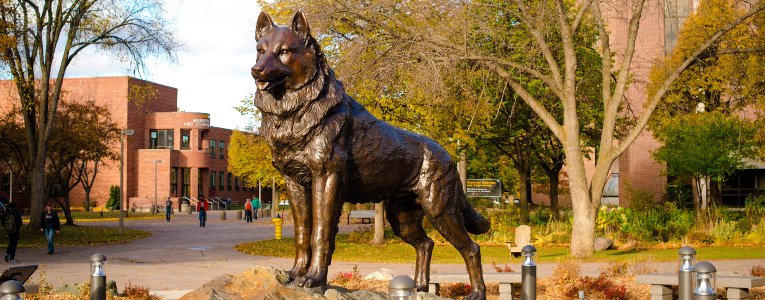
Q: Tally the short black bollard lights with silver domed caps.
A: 6